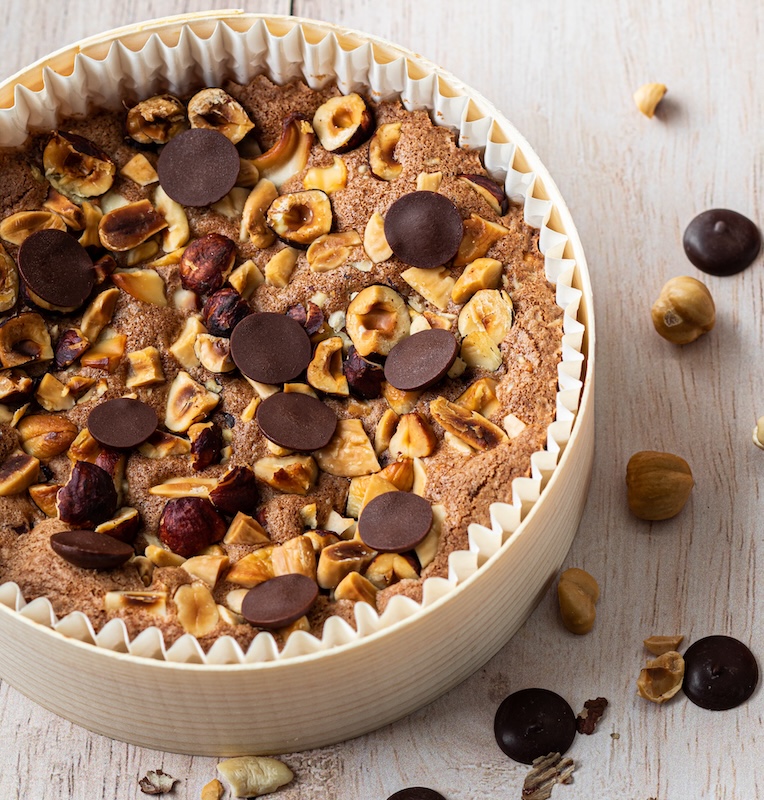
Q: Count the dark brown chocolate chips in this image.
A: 14